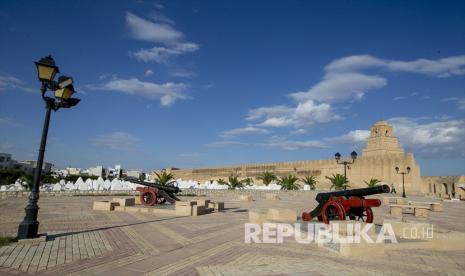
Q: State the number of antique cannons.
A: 2